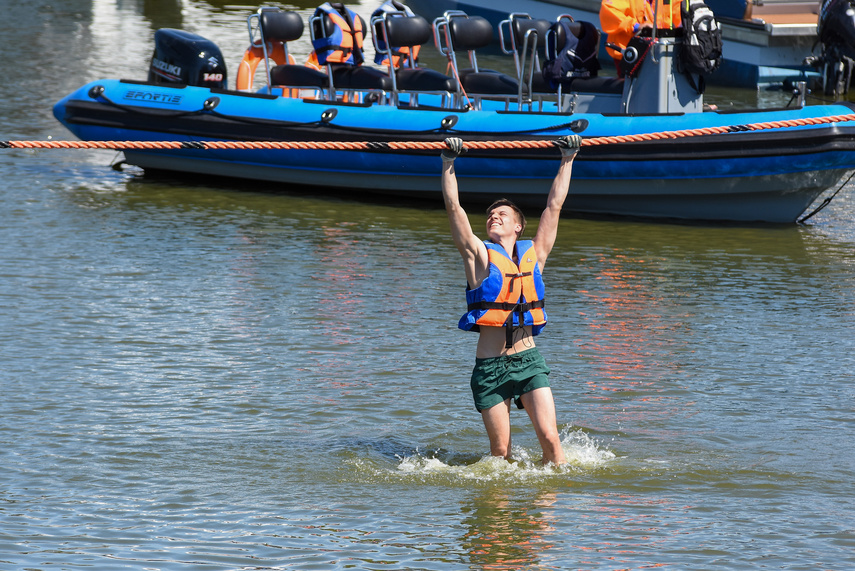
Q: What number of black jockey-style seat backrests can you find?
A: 6